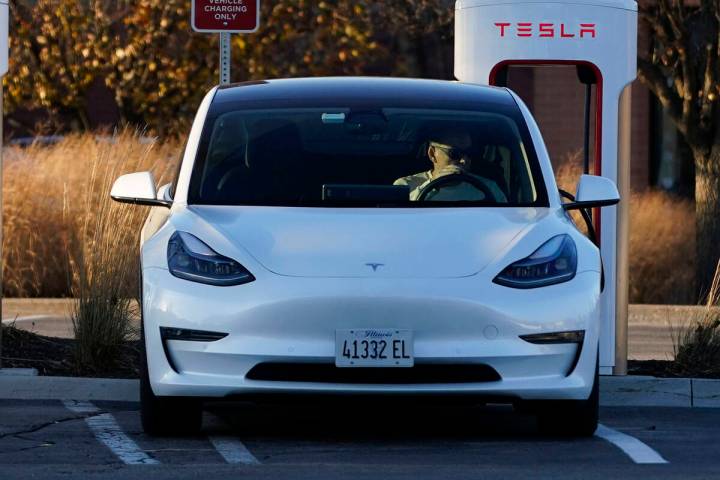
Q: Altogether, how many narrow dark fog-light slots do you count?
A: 2